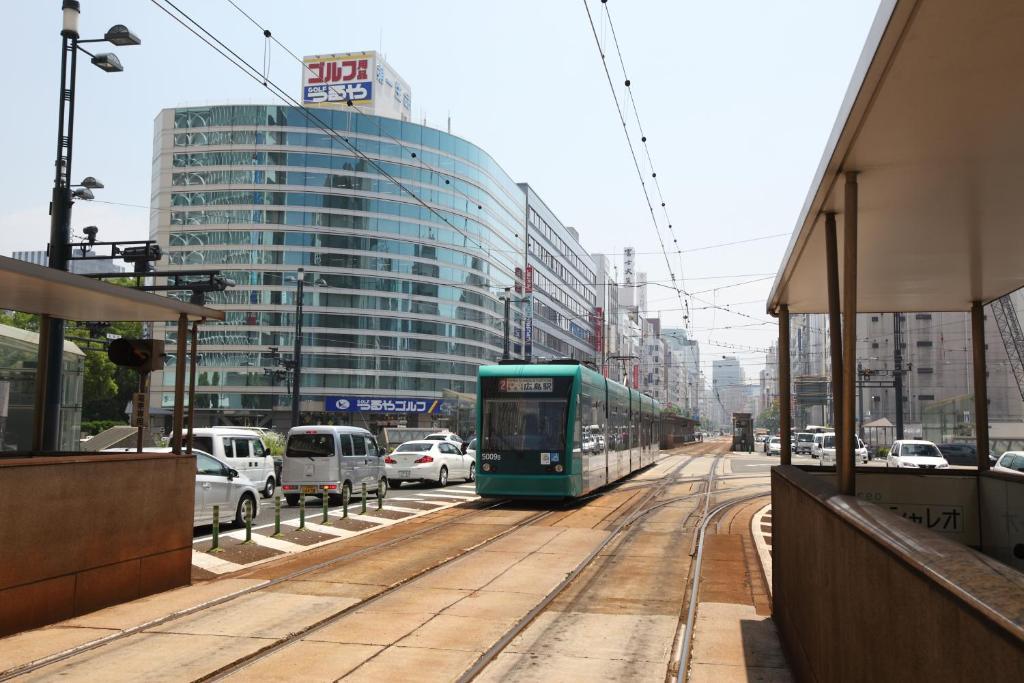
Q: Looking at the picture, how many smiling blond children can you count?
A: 0